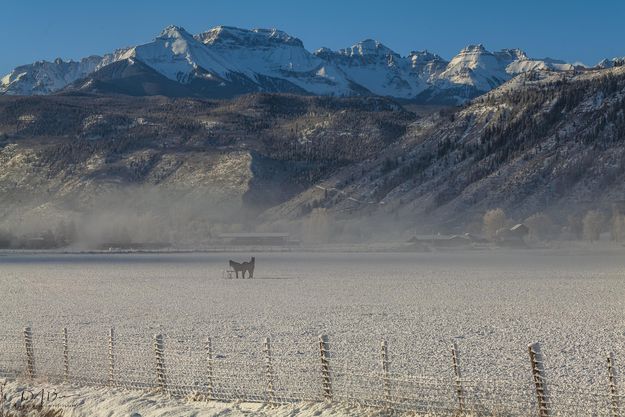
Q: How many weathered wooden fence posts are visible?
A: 11